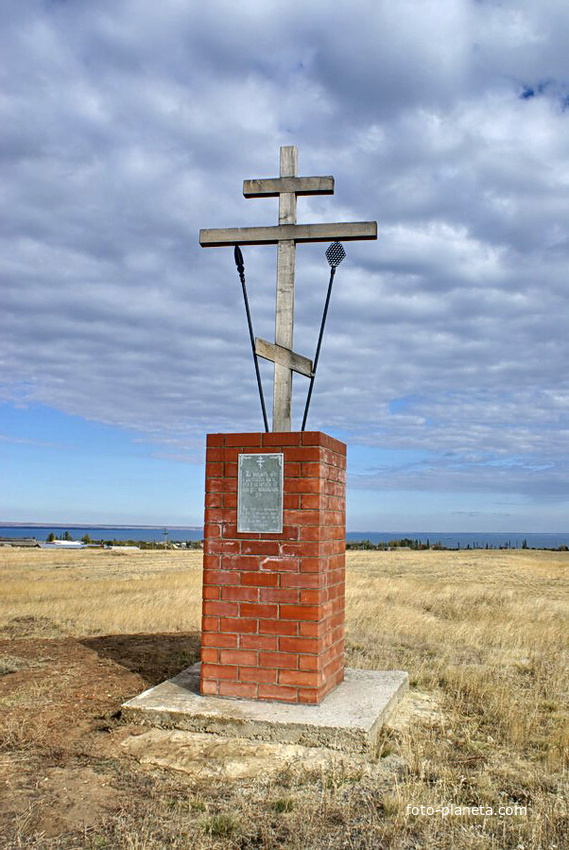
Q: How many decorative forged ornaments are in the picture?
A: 2